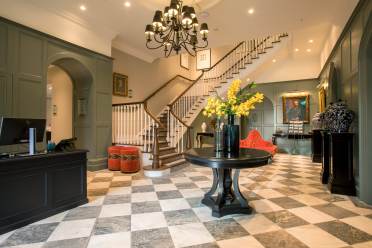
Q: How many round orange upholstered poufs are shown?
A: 2